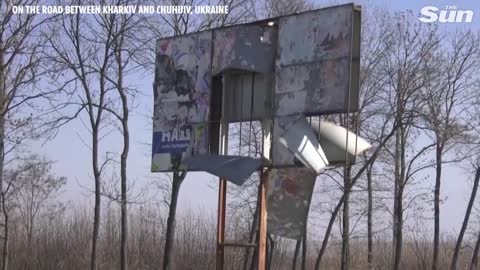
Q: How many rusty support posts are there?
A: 2